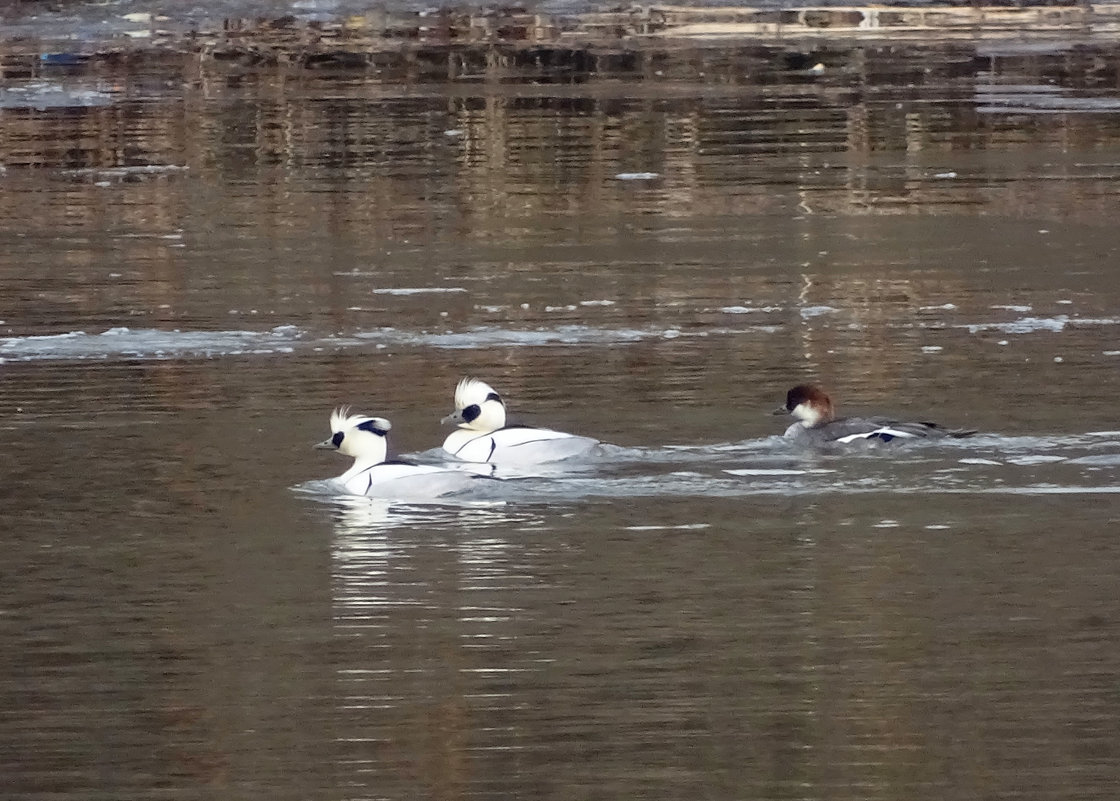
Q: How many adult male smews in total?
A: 2